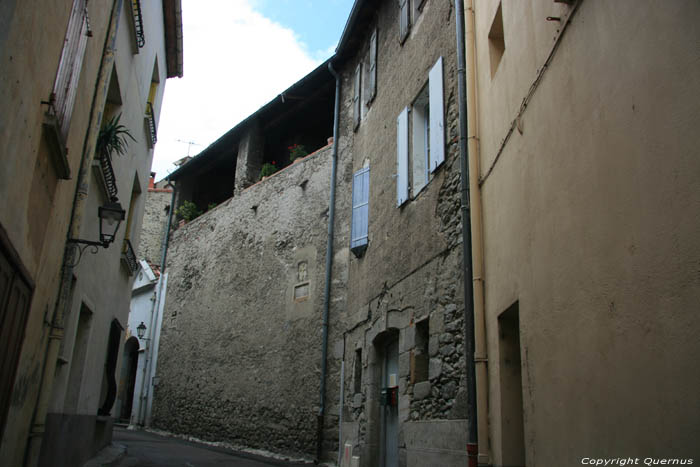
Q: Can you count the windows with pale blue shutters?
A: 2